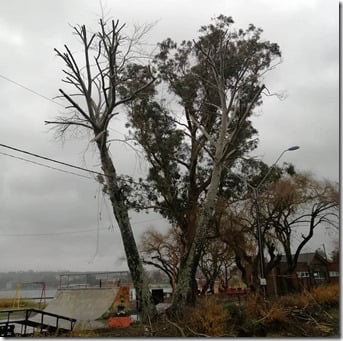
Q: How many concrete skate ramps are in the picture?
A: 1